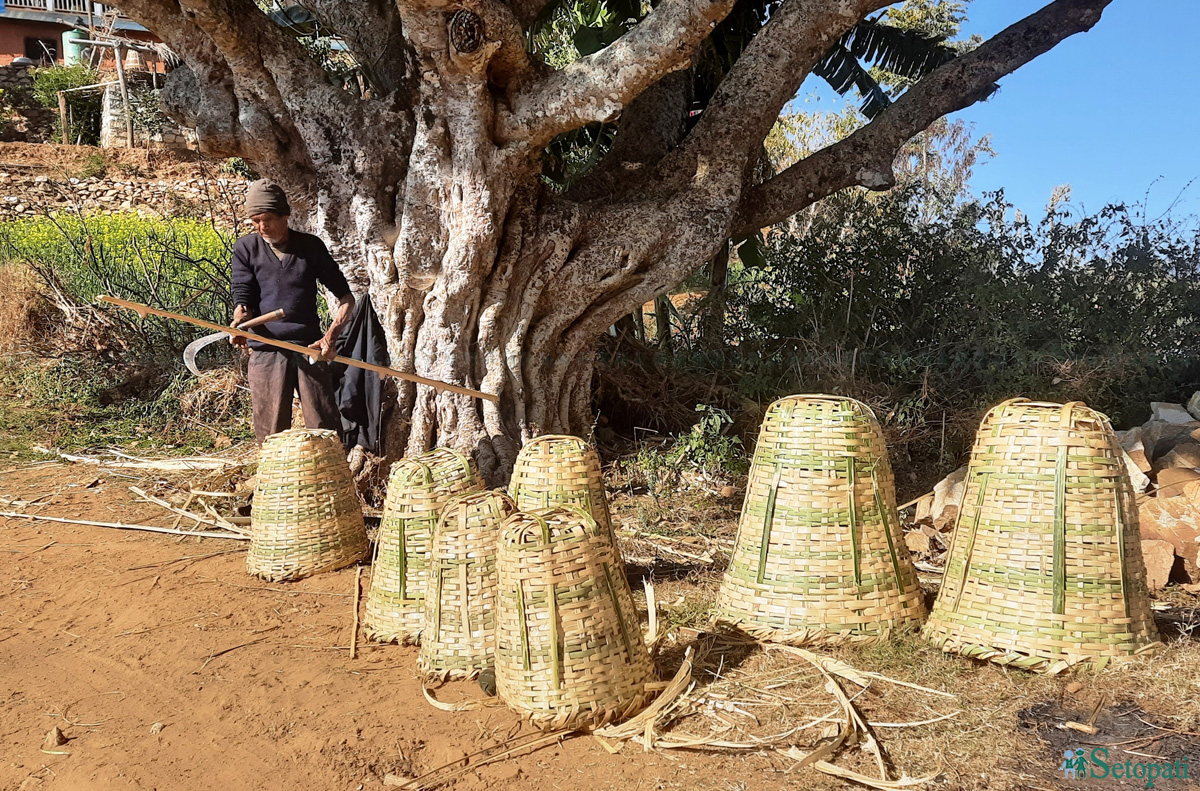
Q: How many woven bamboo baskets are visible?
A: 7